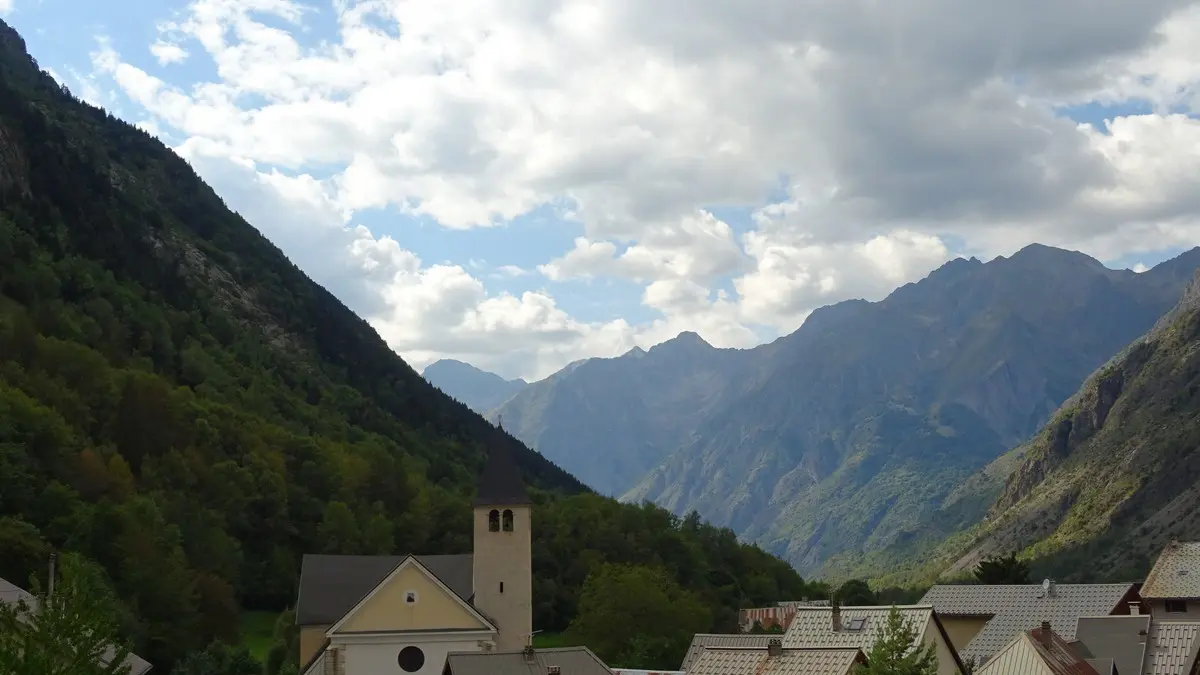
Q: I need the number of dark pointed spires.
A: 1